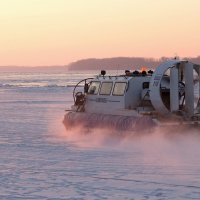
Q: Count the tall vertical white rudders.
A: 2